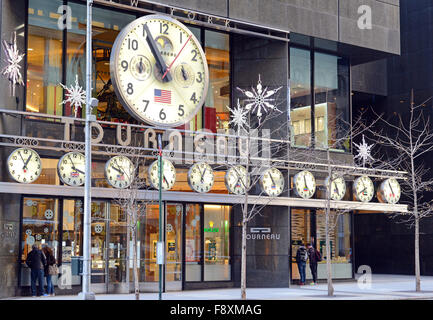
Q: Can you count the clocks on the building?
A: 12